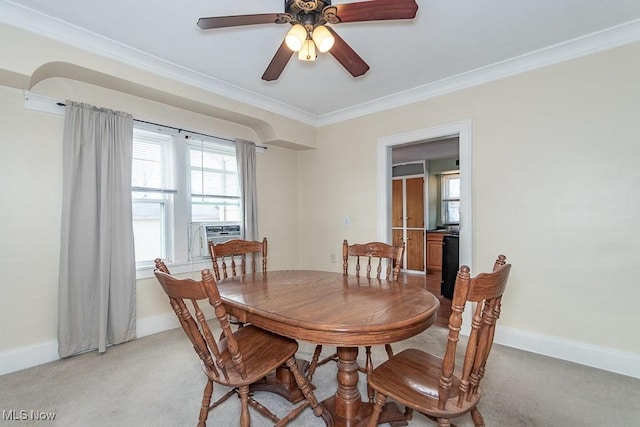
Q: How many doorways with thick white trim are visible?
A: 1